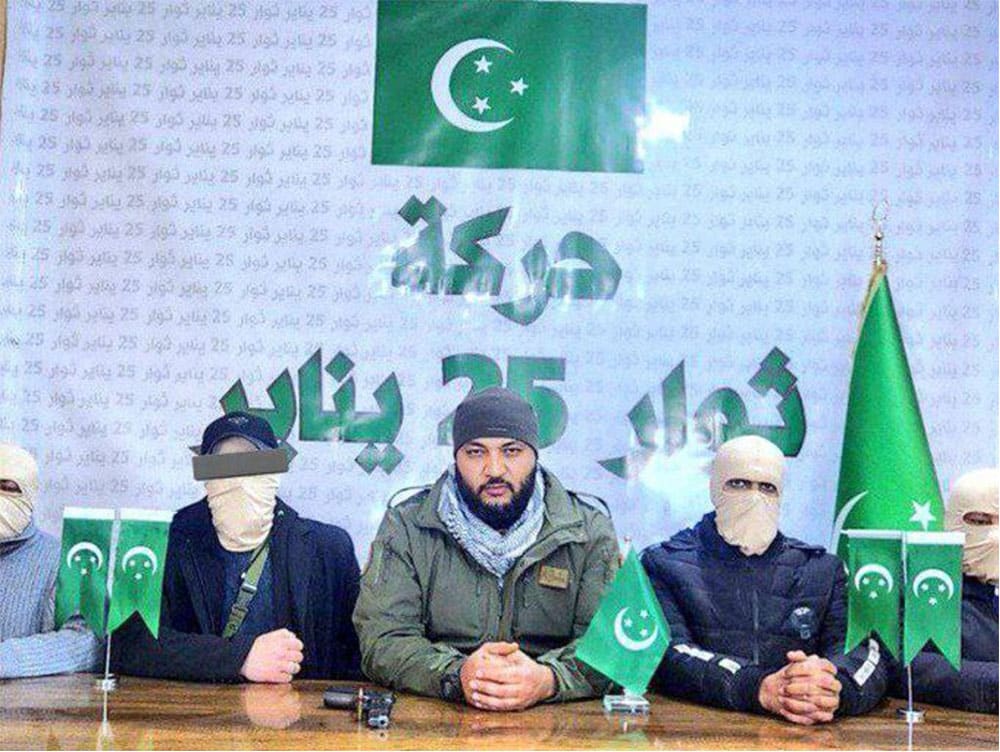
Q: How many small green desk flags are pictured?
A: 5